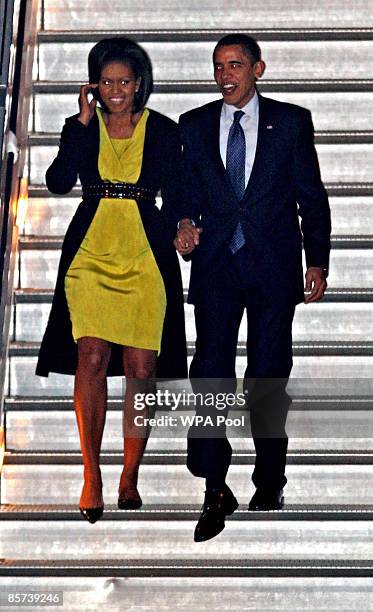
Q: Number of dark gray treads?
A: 11